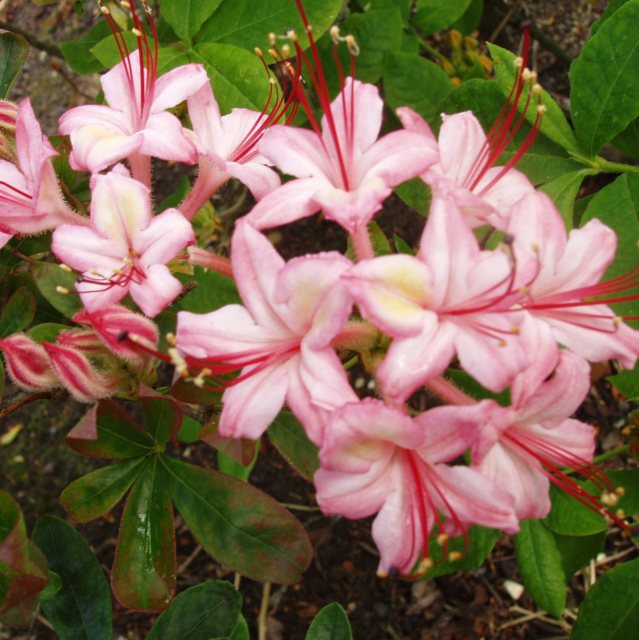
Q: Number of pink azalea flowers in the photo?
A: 11